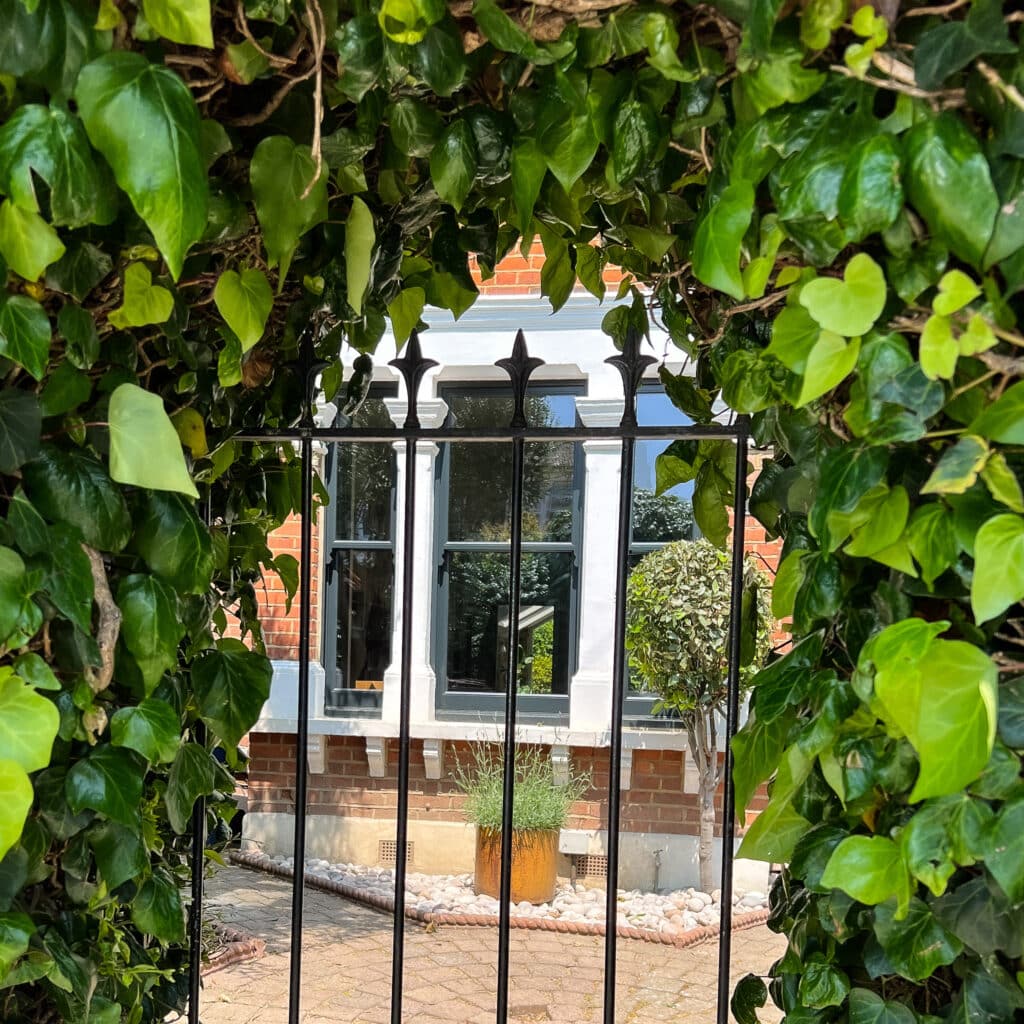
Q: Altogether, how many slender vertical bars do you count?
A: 6